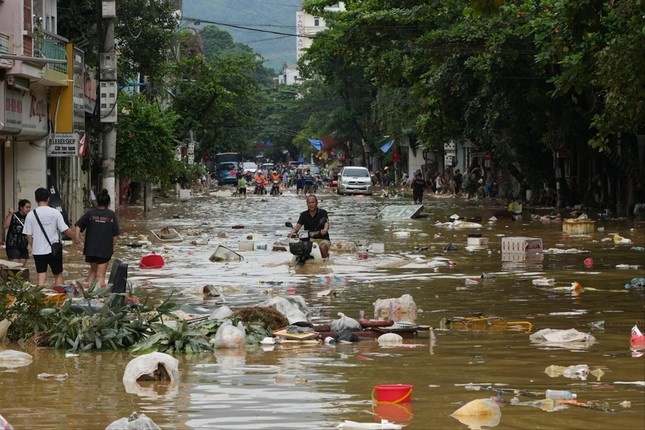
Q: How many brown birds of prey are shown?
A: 0